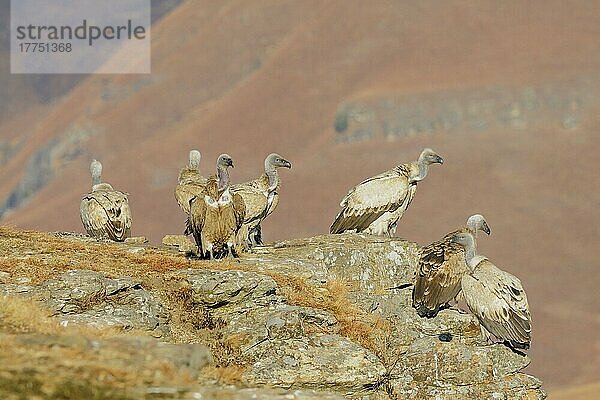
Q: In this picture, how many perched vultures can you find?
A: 7